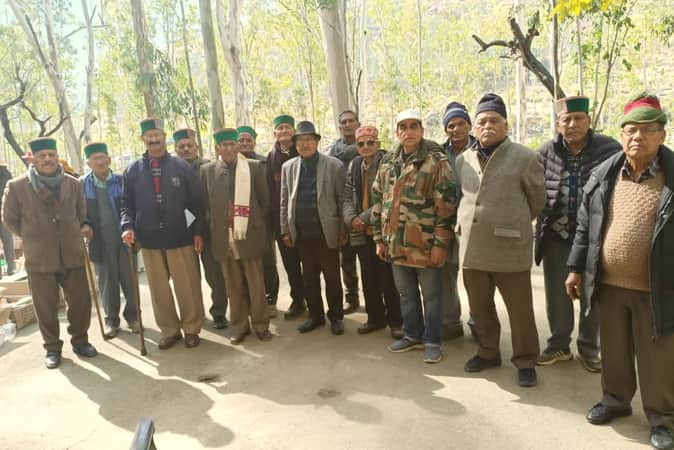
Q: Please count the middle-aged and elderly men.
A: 15